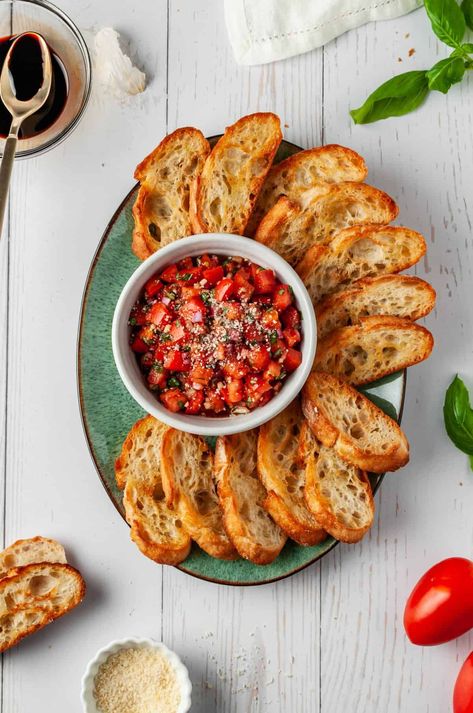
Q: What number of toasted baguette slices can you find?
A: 15